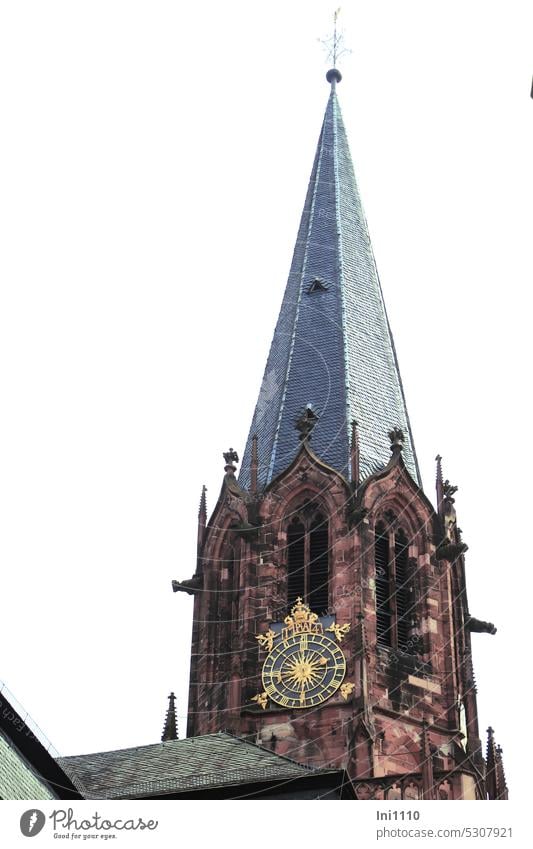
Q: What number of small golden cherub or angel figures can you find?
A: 4